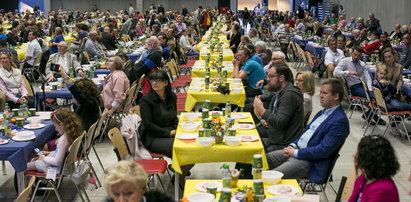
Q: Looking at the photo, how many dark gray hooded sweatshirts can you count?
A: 1